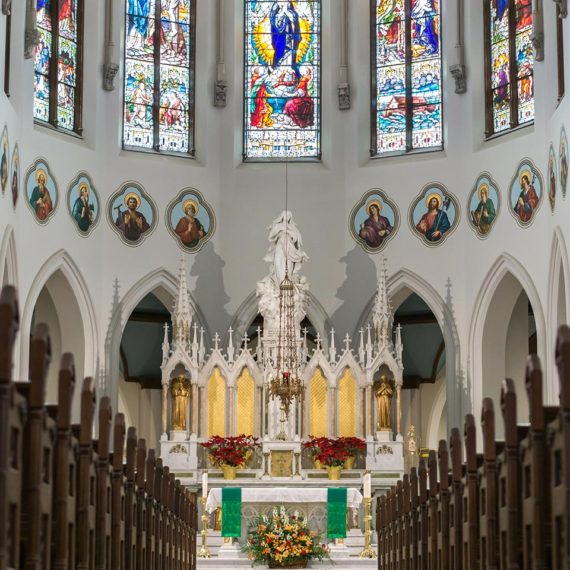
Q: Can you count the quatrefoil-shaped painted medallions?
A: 12